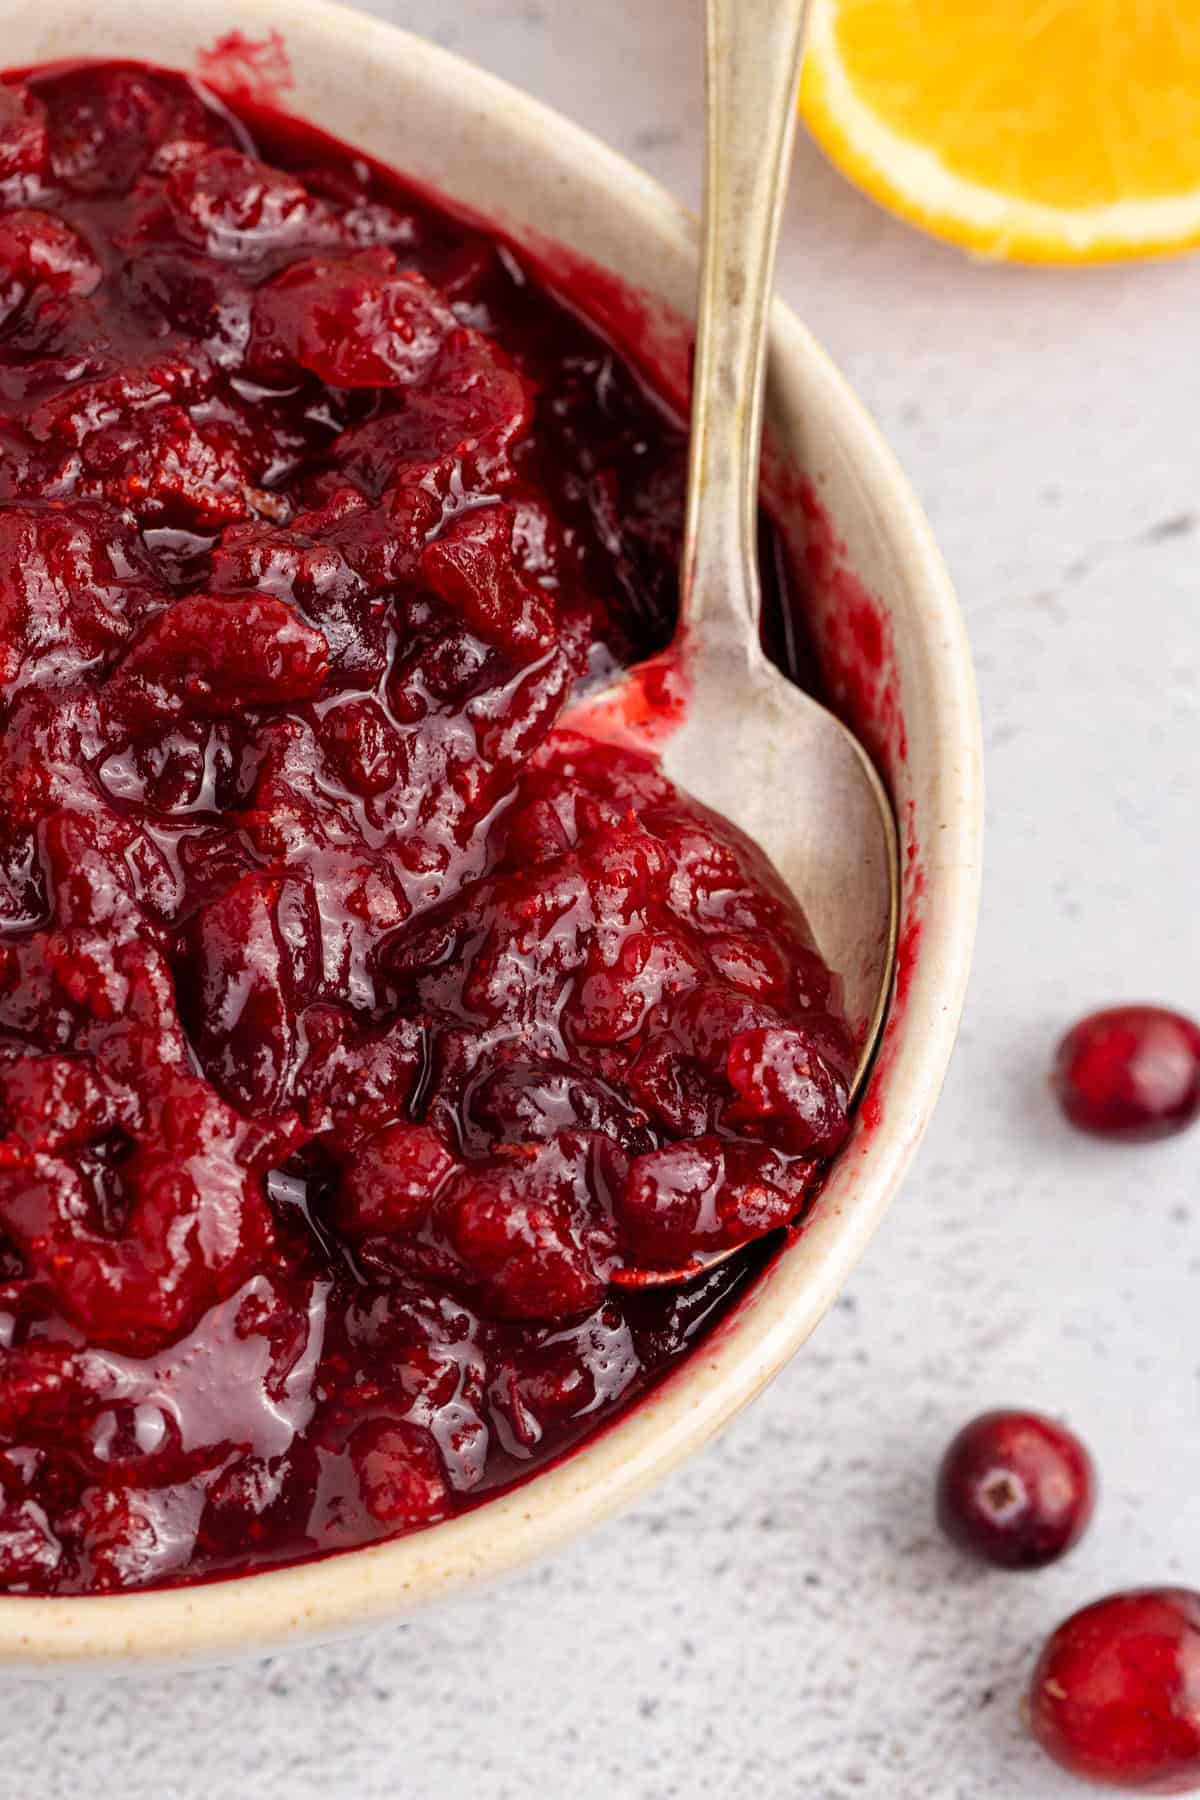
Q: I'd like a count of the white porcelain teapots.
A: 0